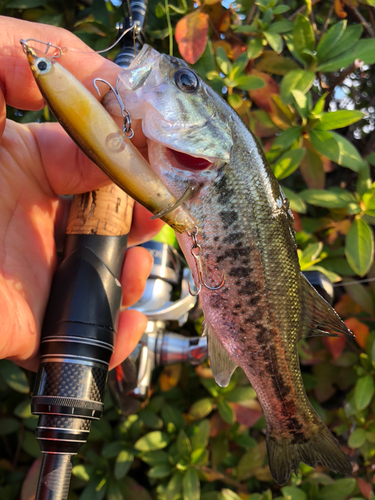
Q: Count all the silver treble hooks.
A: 2